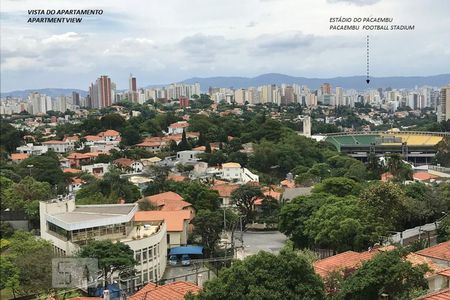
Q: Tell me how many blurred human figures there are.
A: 0